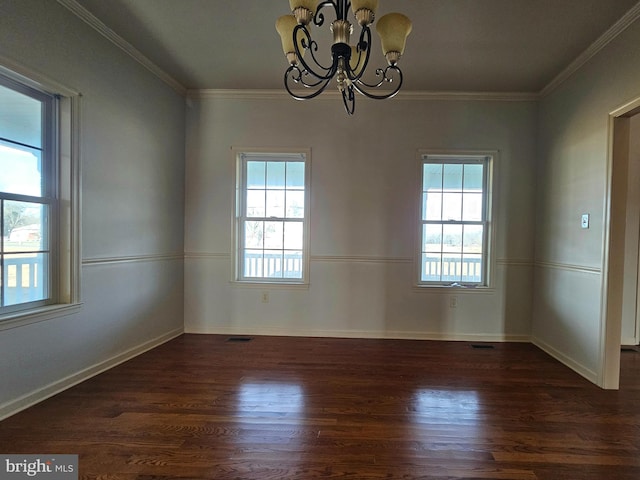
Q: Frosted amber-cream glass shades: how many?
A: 5